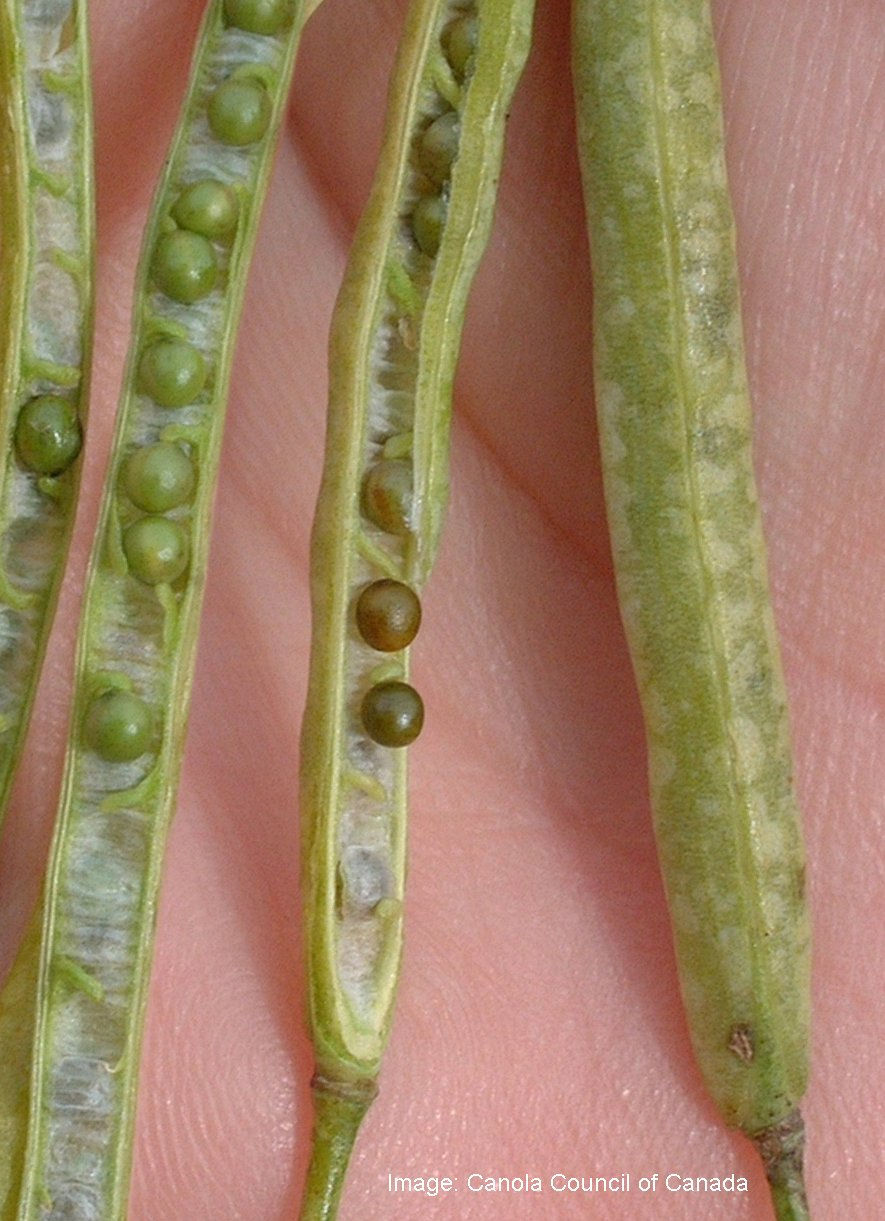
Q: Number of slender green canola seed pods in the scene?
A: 4